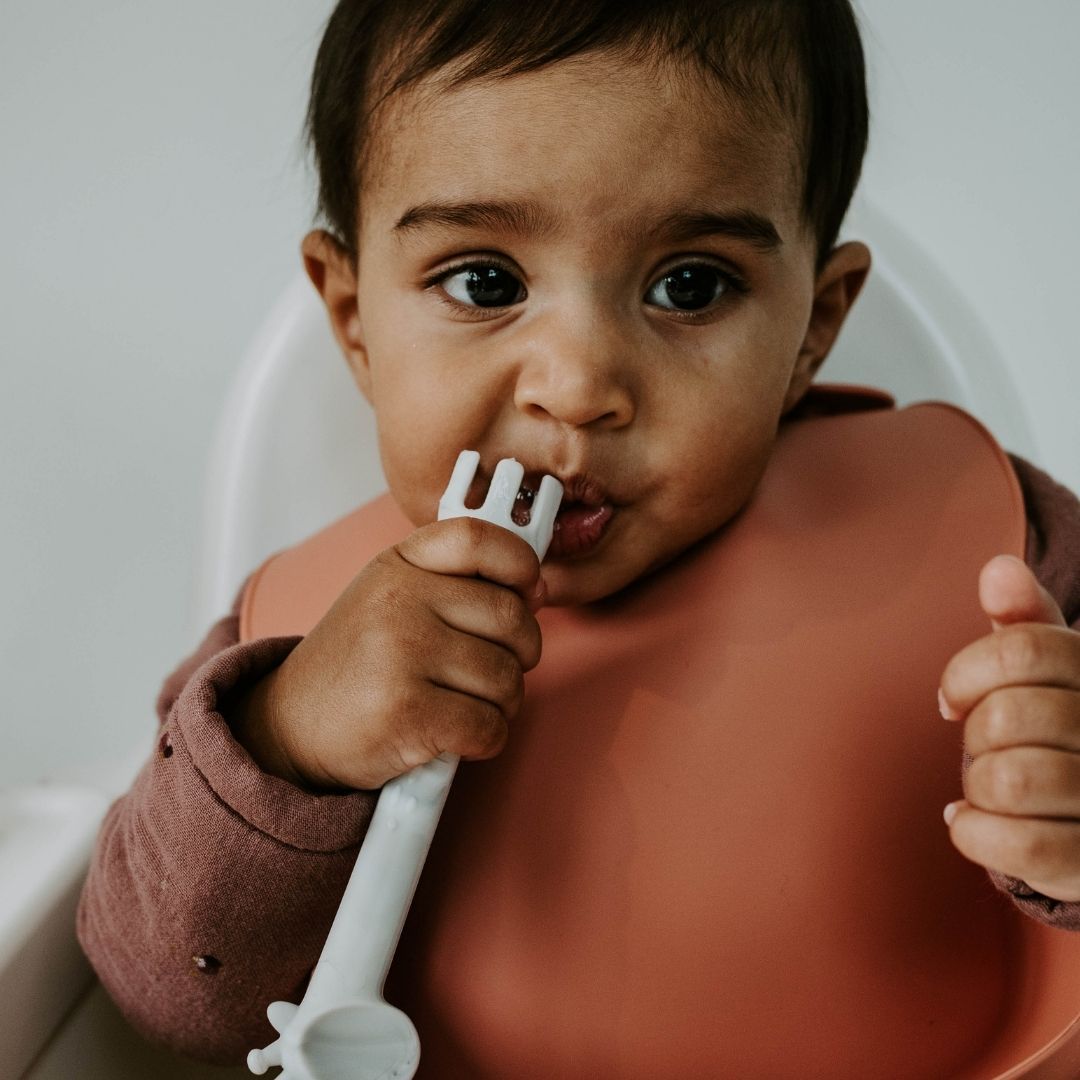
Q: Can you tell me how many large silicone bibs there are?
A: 1